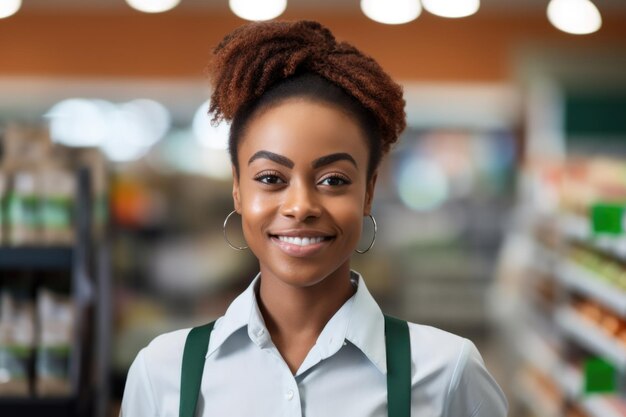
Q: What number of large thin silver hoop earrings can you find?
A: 2